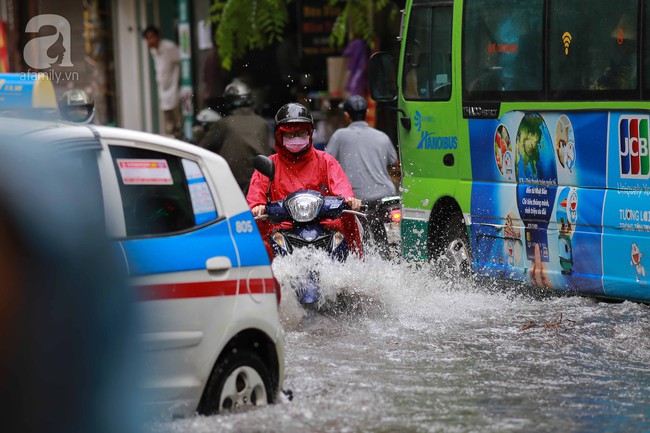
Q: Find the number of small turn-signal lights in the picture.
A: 2